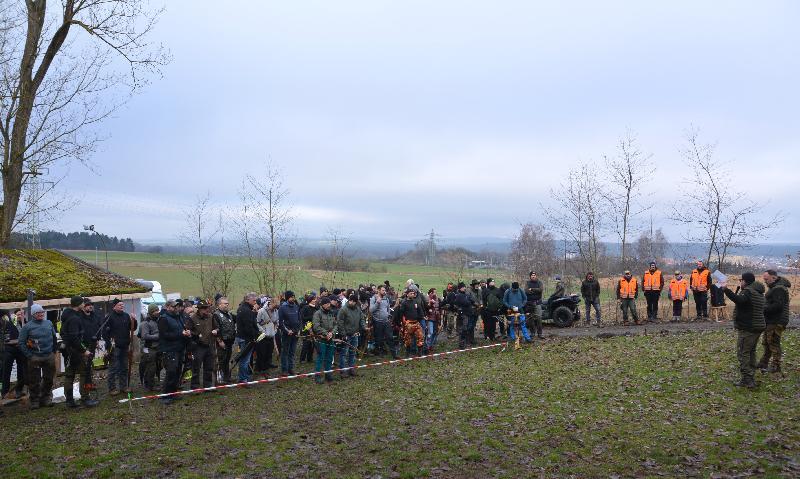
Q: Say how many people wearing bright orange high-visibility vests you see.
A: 4